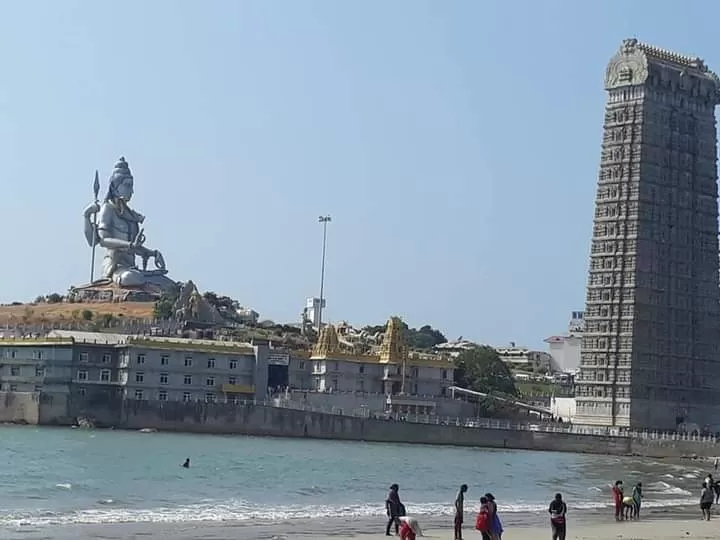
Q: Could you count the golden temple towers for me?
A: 2